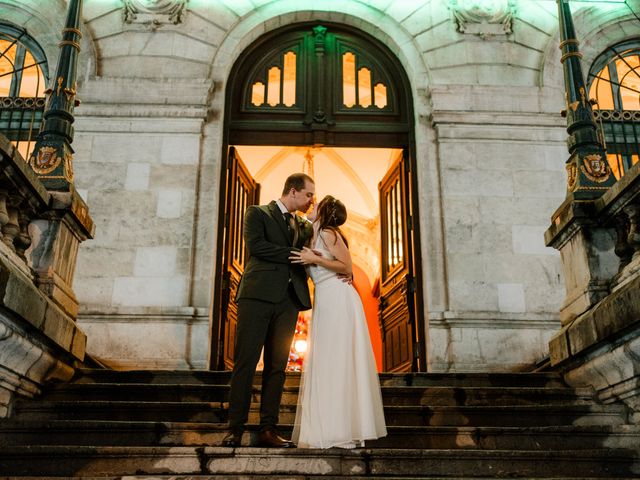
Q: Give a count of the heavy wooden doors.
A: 2